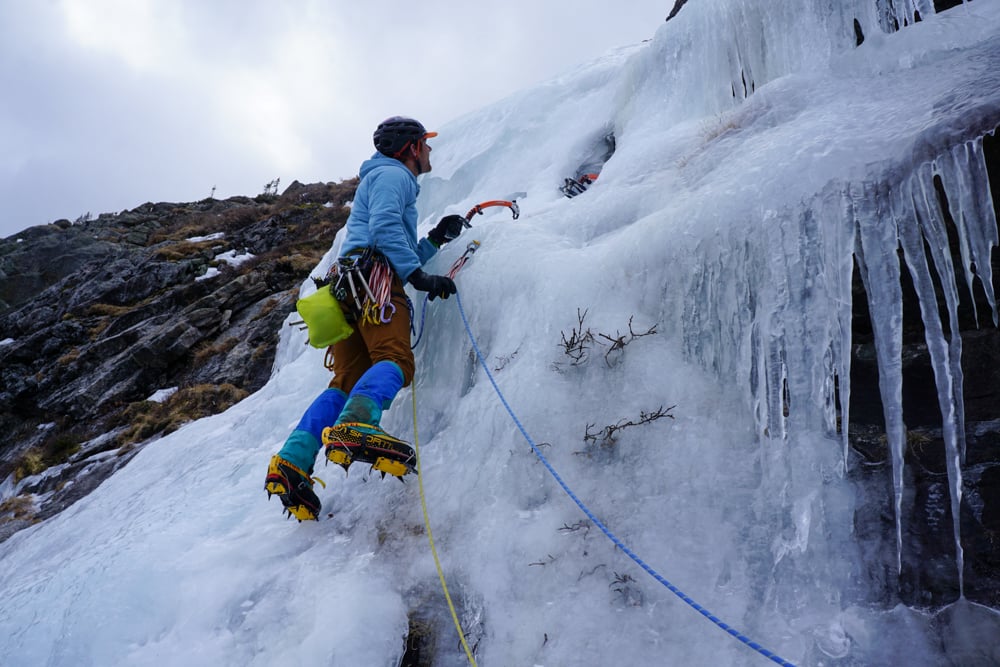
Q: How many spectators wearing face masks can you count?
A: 0